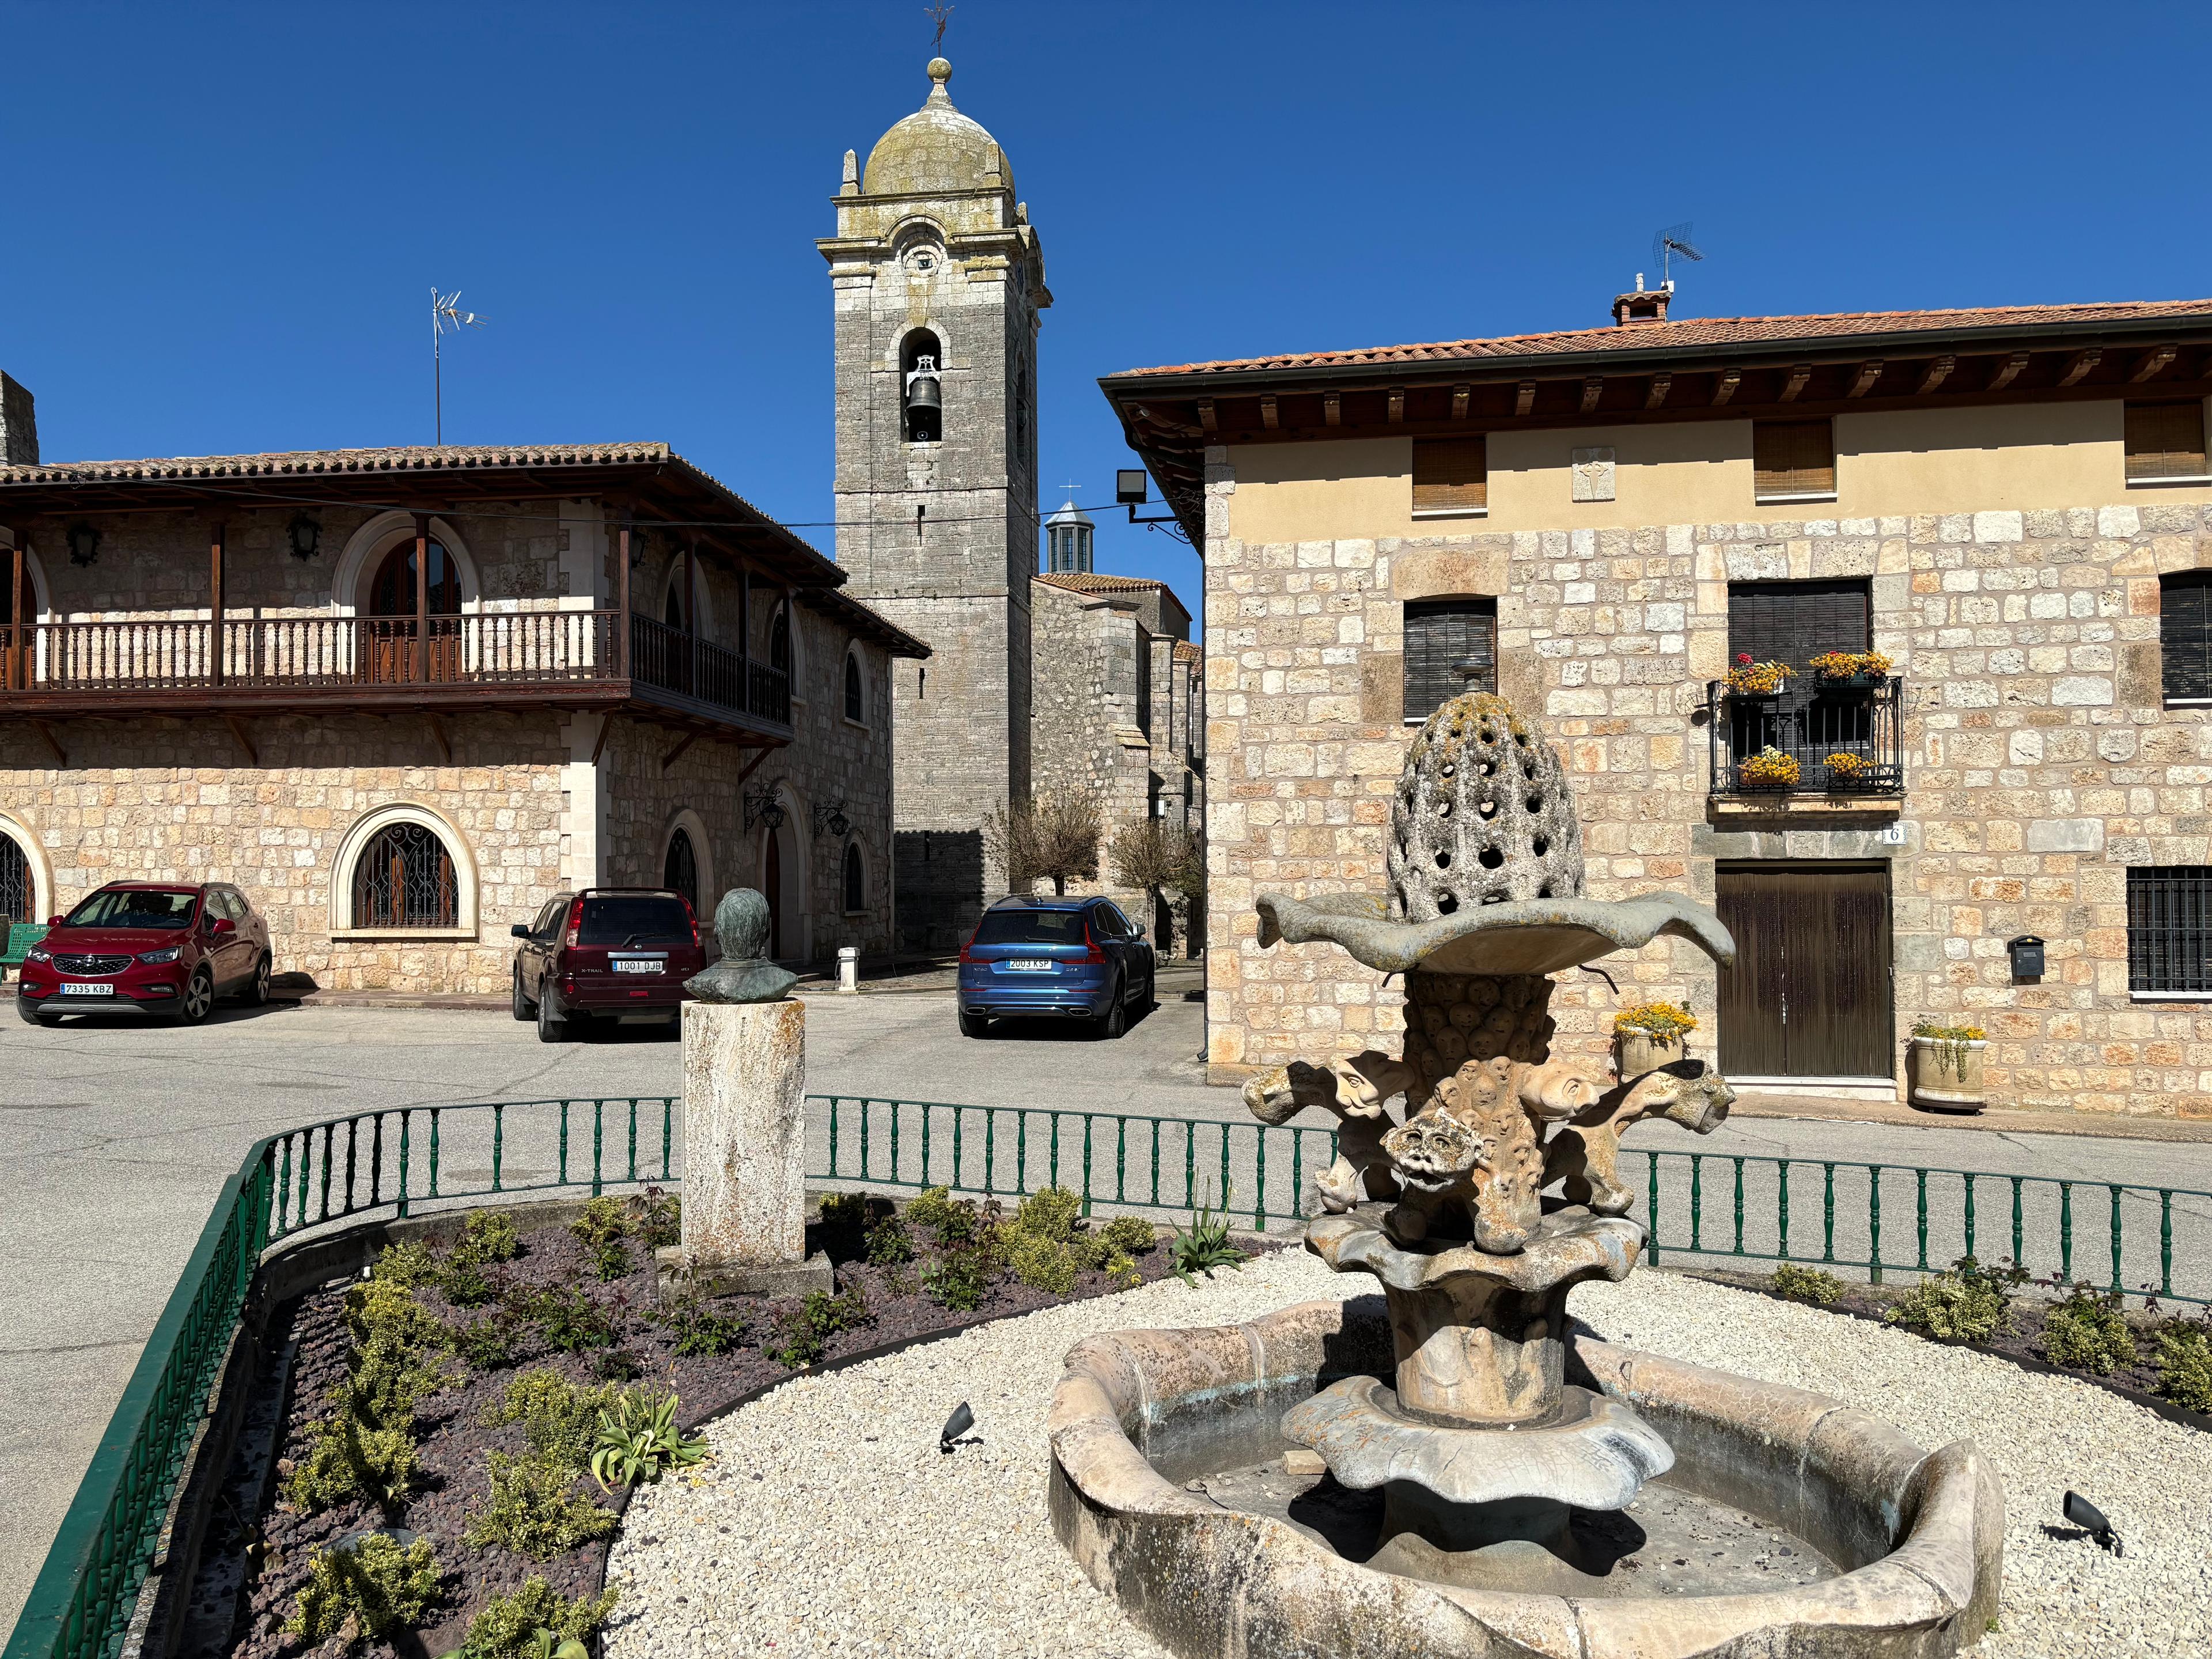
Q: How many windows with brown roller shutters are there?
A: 3